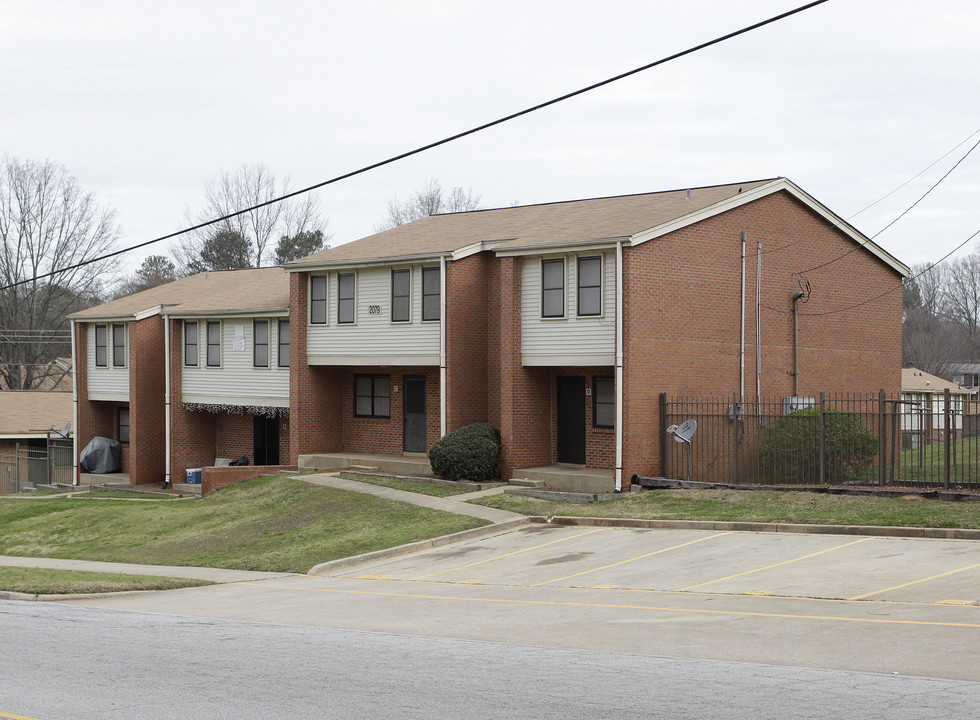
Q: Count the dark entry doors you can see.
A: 3